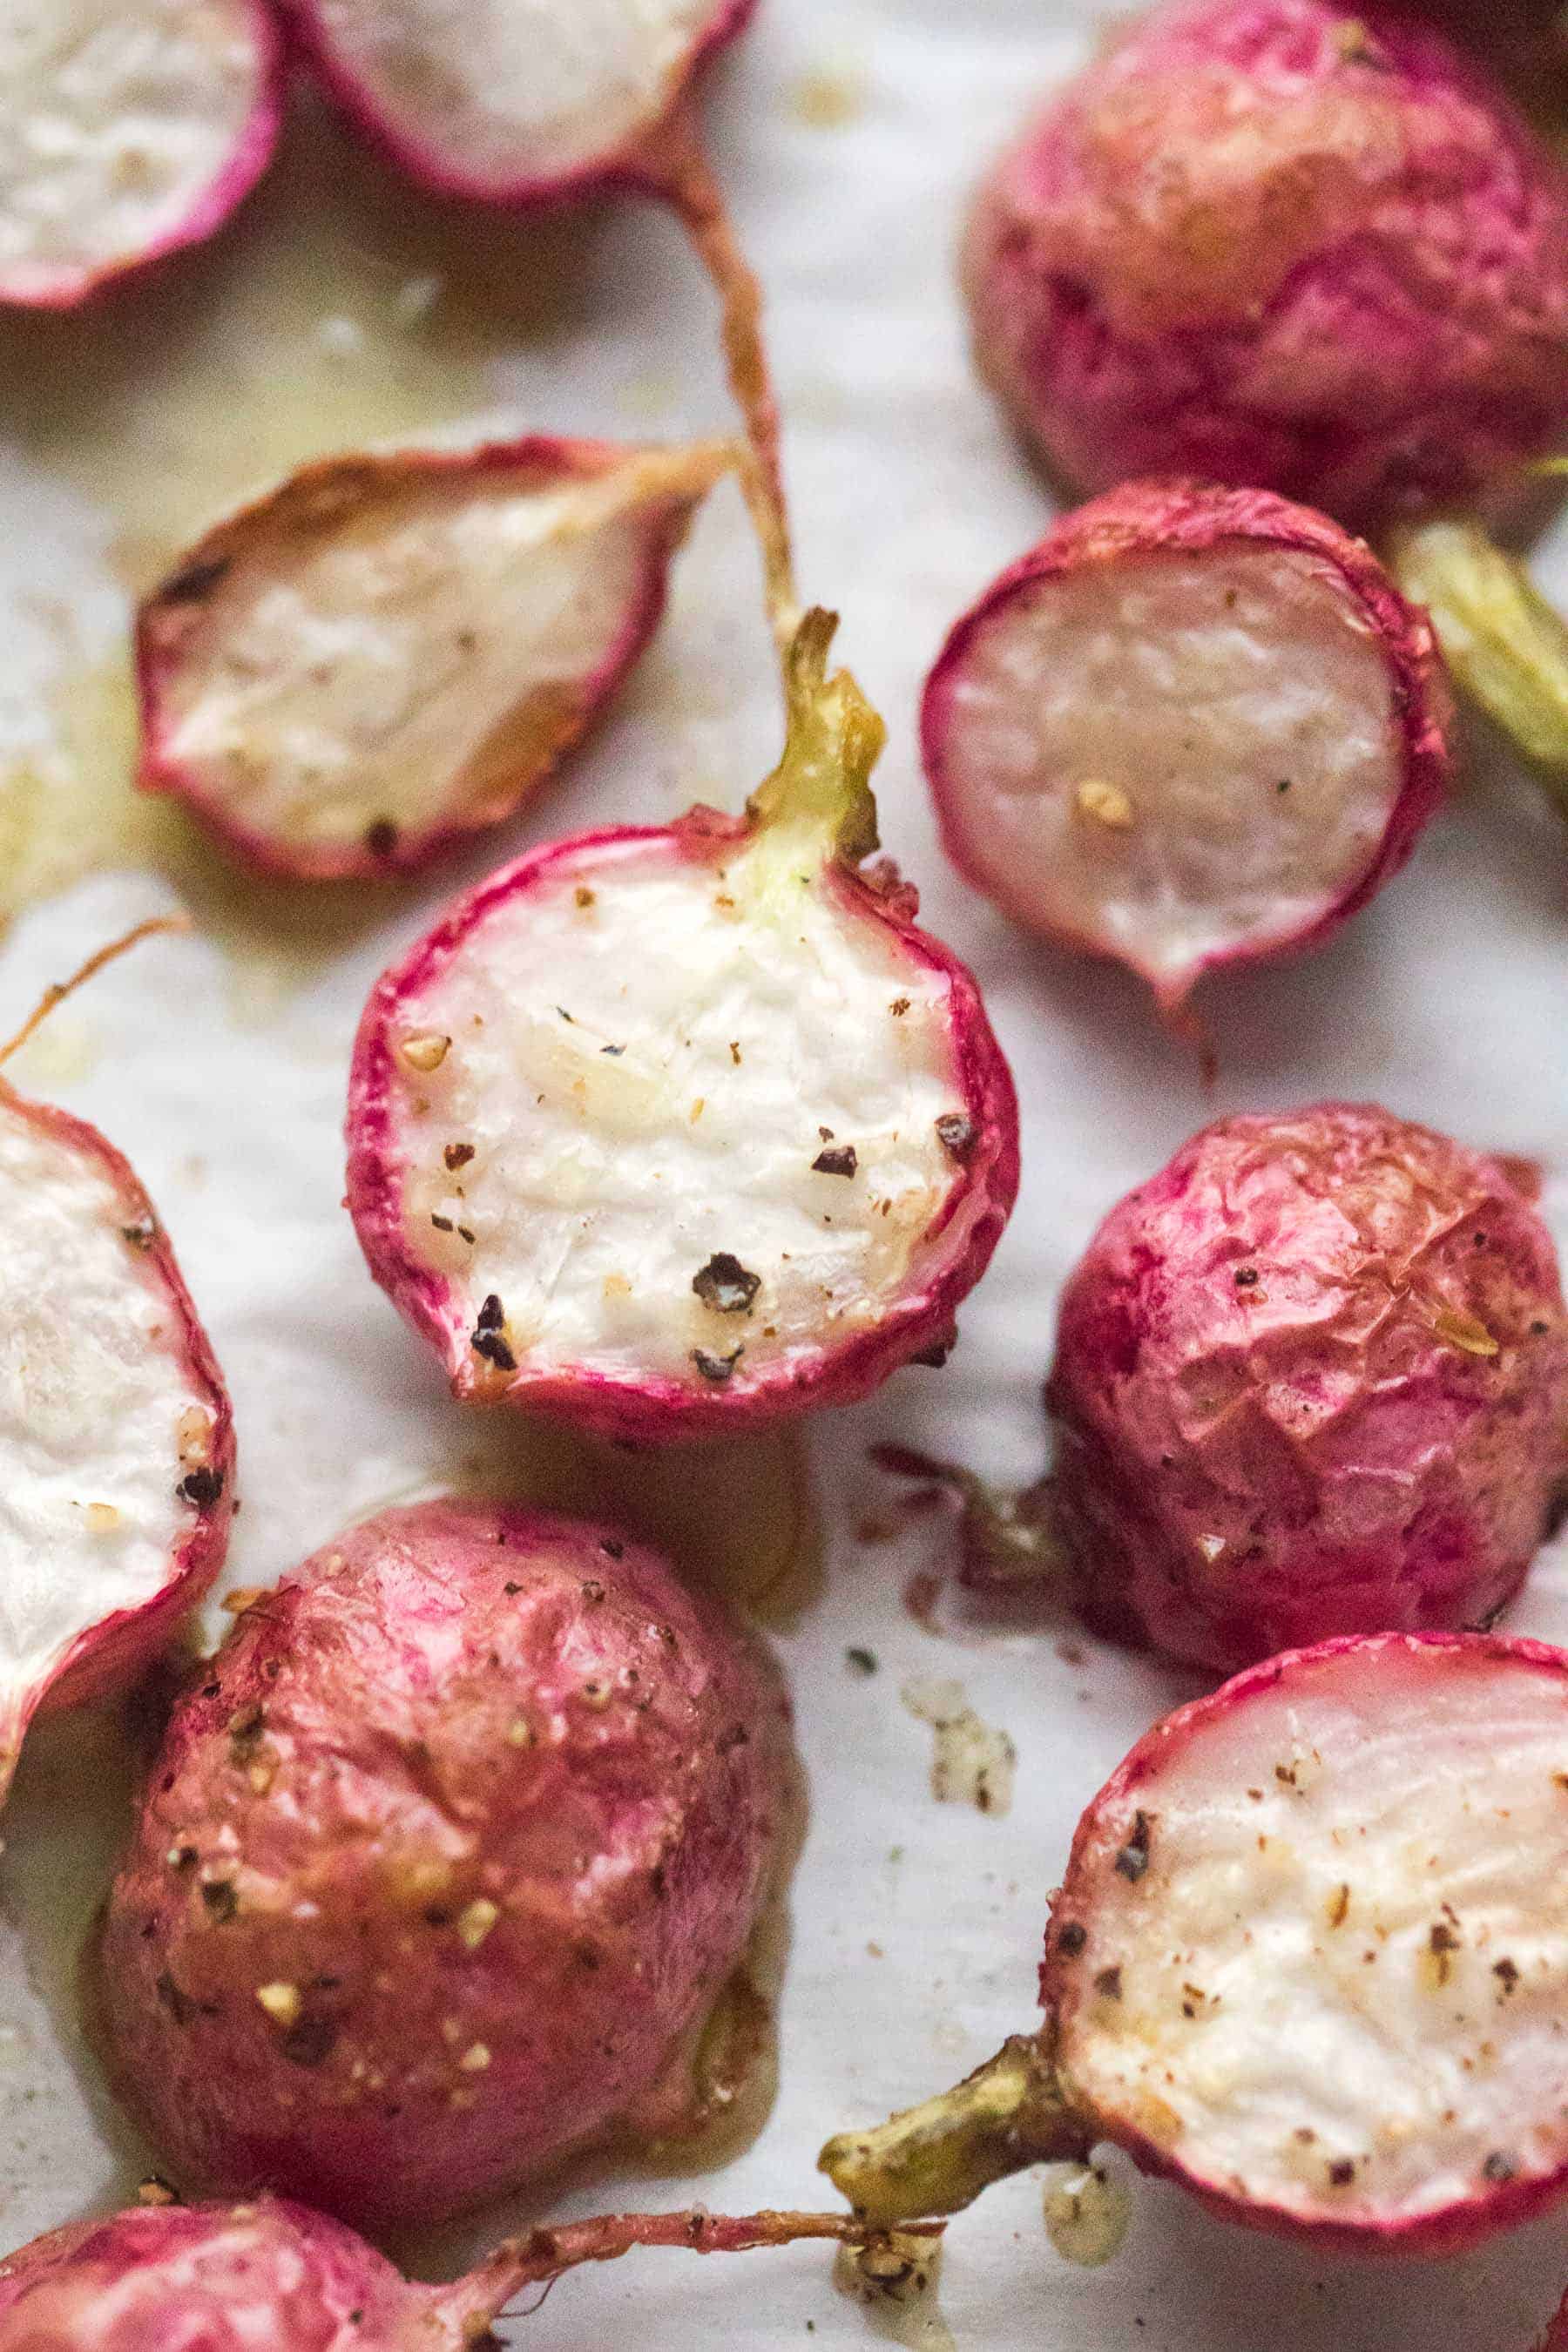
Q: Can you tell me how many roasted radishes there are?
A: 11